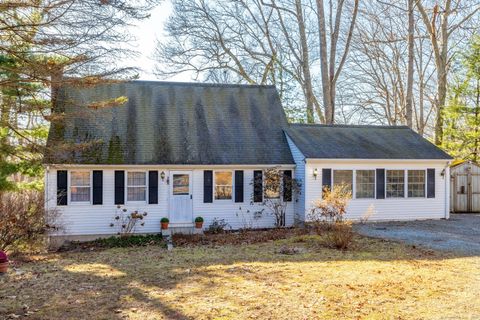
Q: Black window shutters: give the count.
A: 11